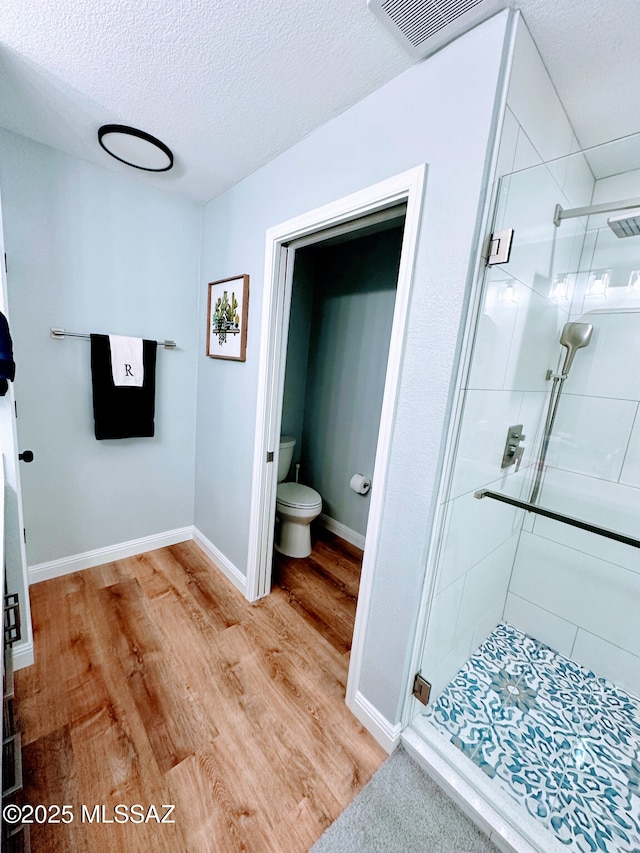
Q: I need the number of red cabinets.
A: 0